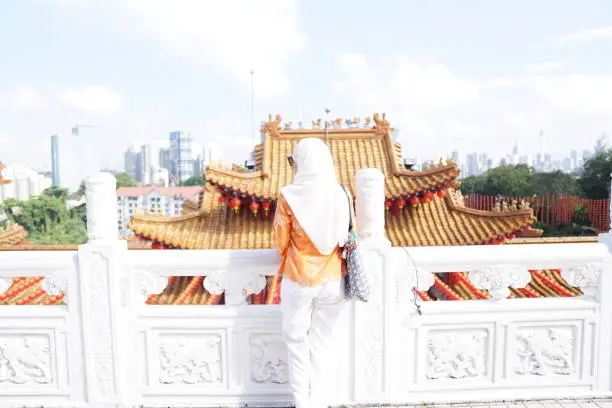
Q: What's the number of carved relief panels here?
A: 5